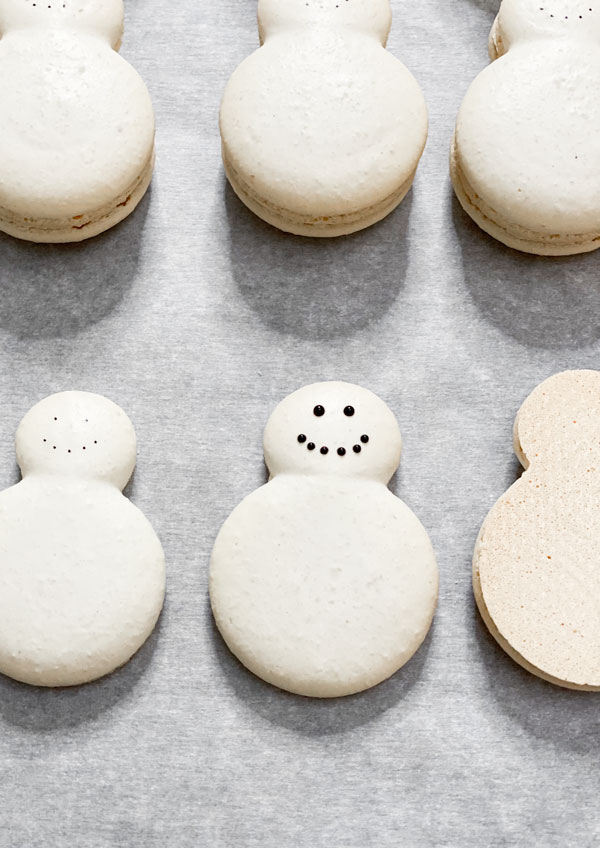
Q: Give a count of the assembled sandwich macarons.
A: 3